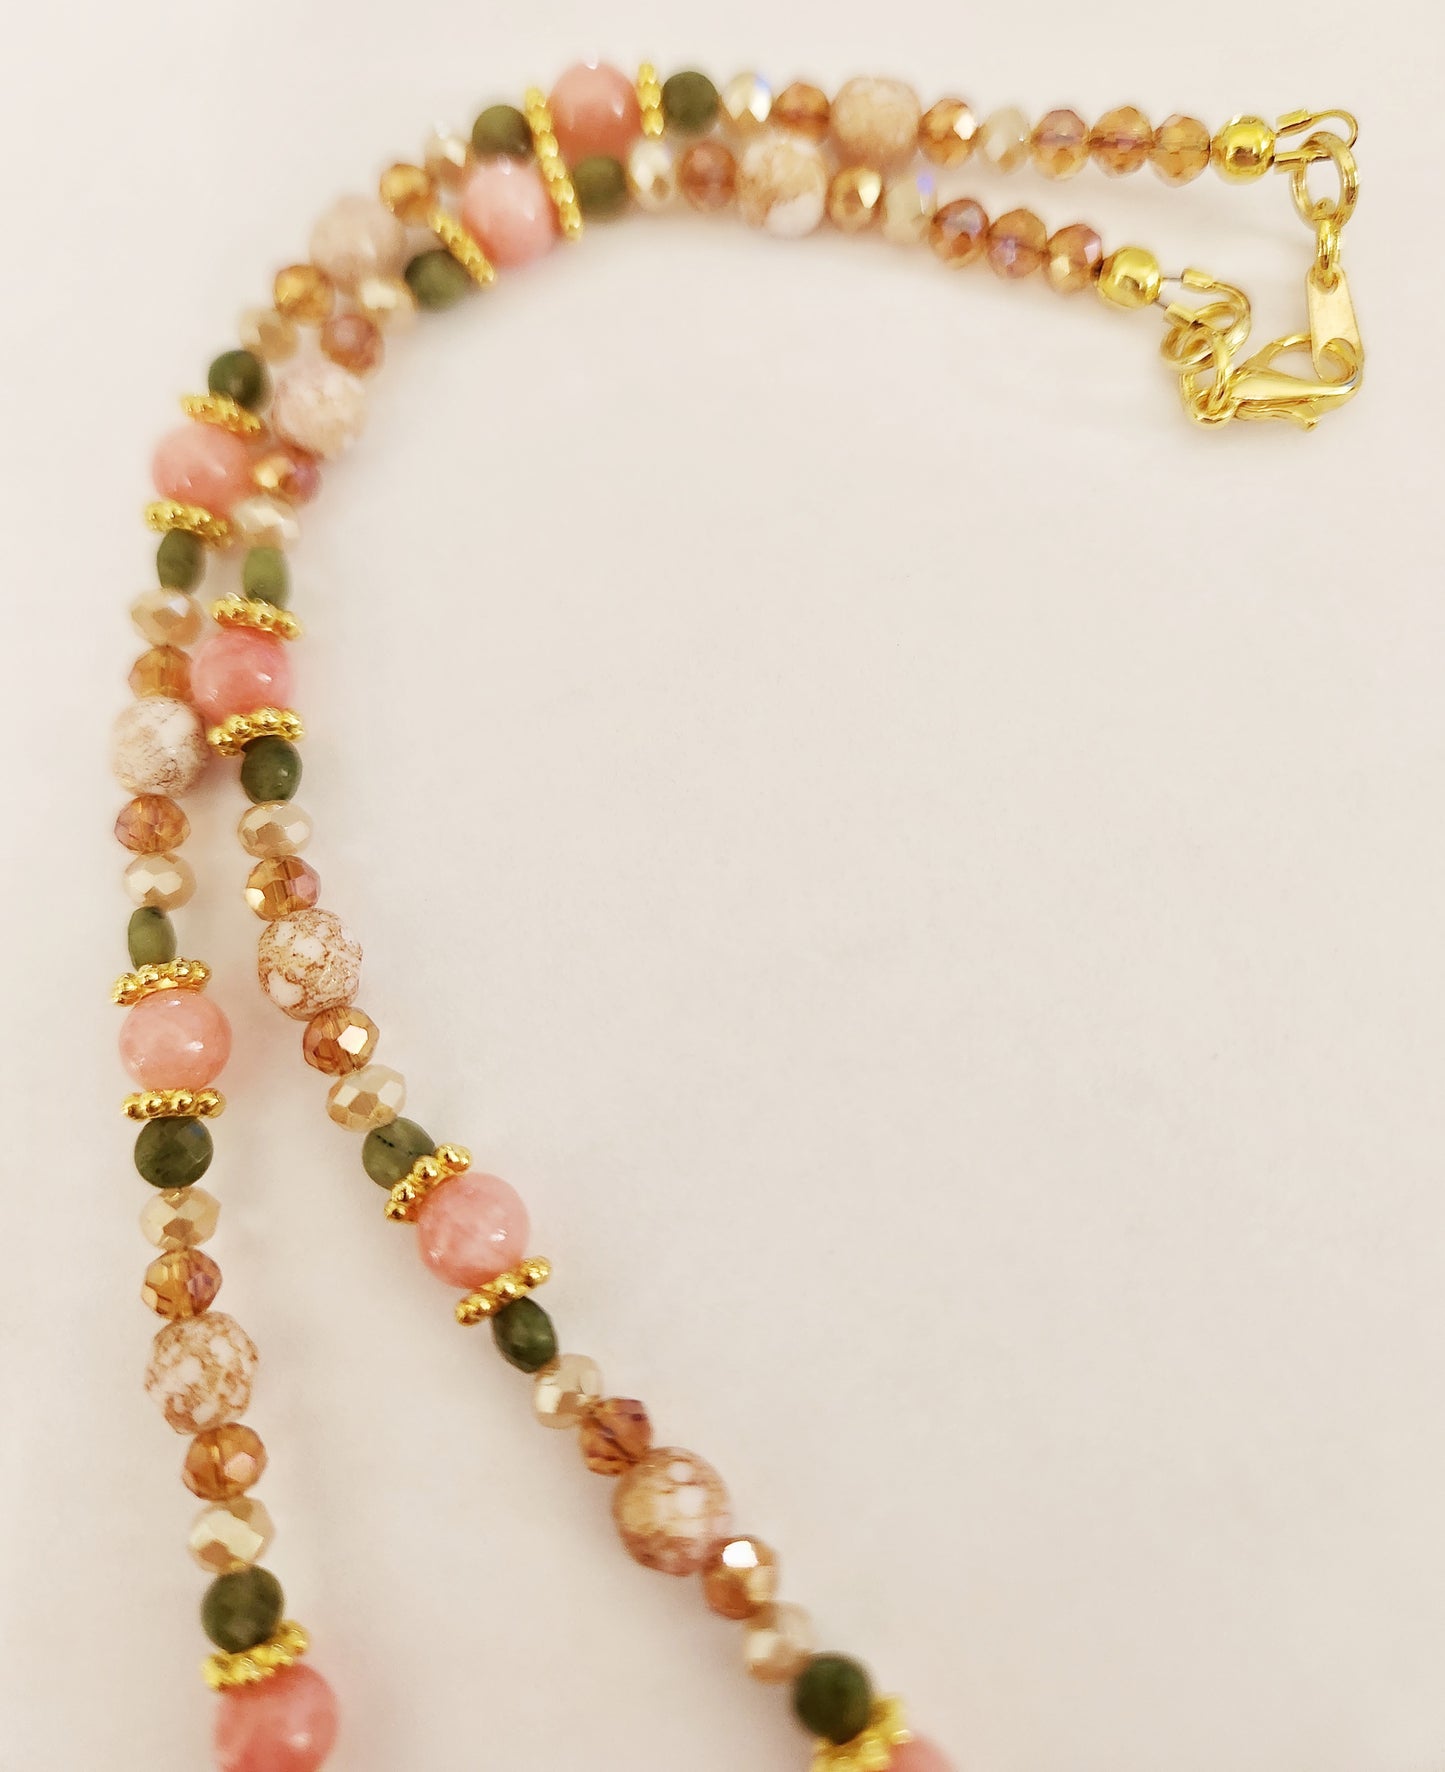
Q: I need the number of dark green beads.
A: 14